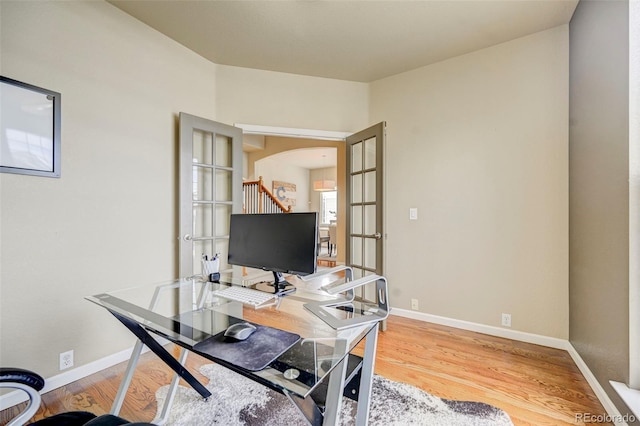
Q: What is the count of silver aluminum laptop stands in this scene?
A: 1